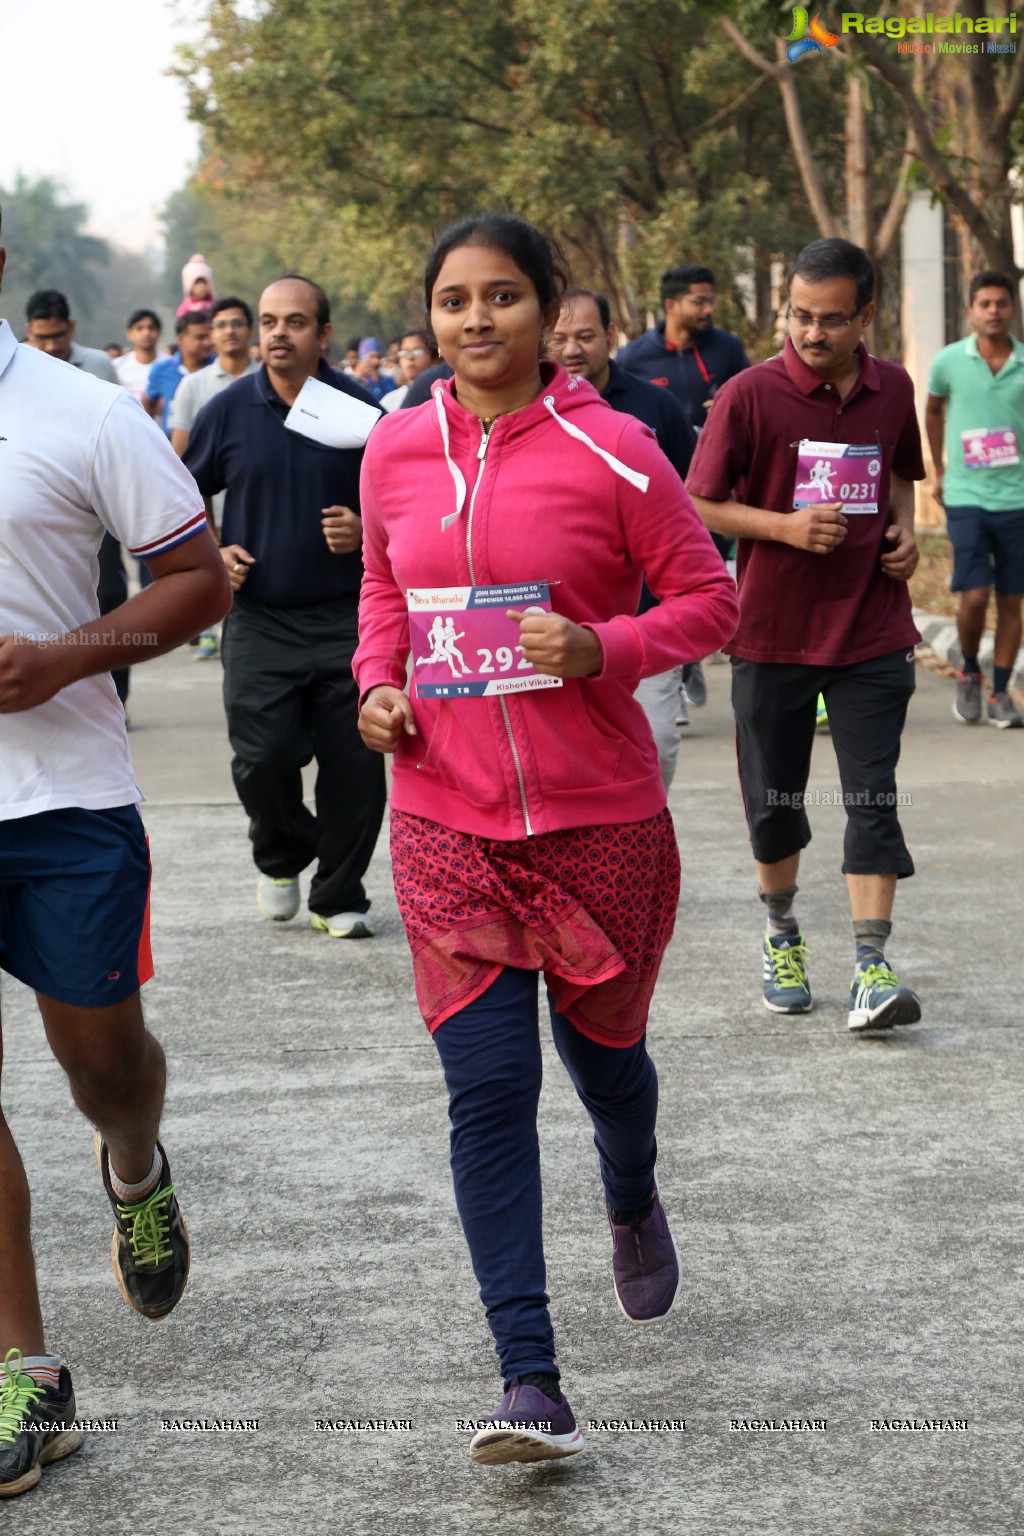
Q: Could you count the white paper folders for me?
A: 1